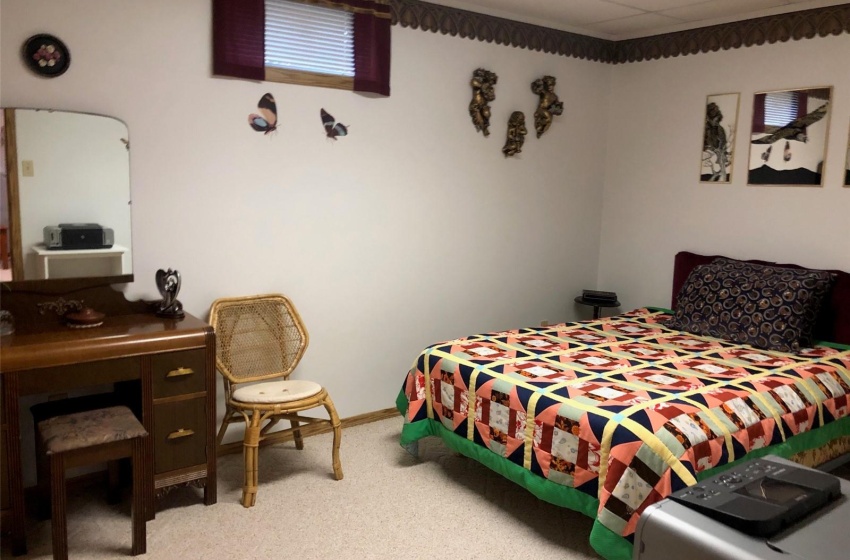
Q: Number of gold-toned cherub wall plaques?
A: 3